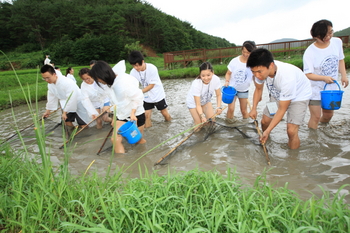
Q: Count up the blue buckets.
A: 3